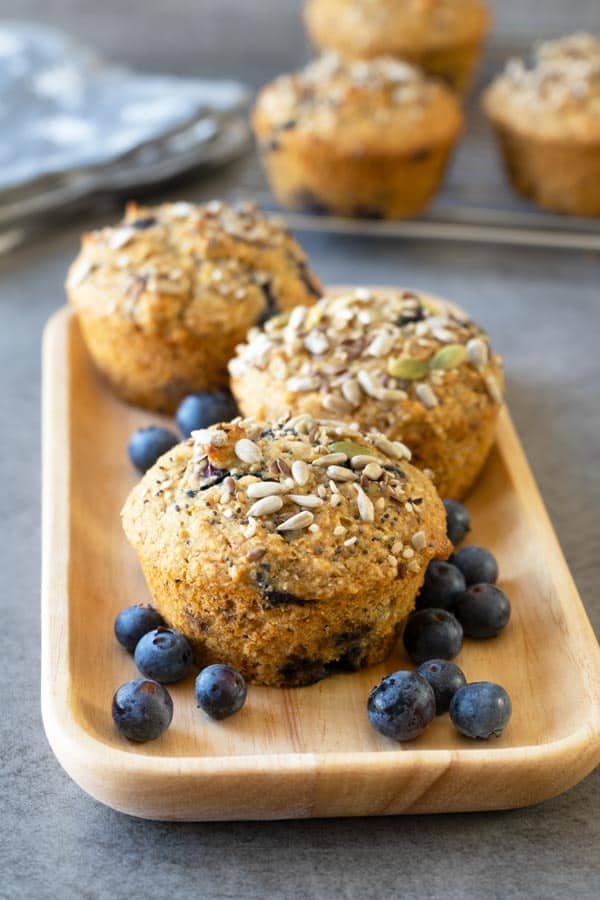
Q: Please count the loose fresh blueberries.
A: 14